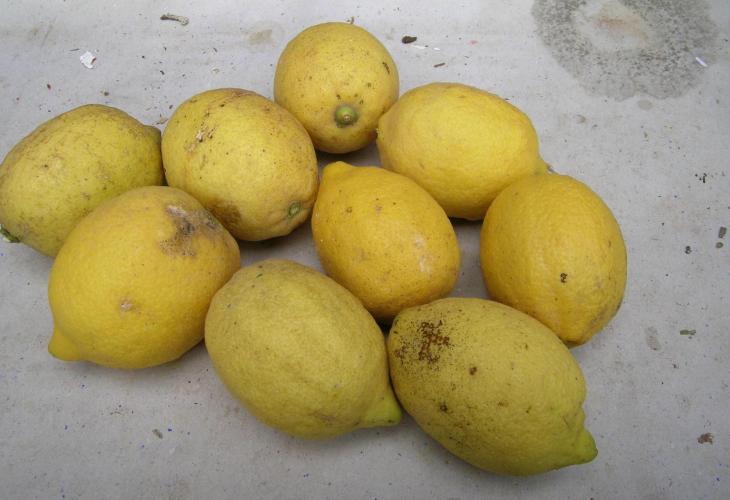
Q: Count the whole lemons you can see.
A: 9